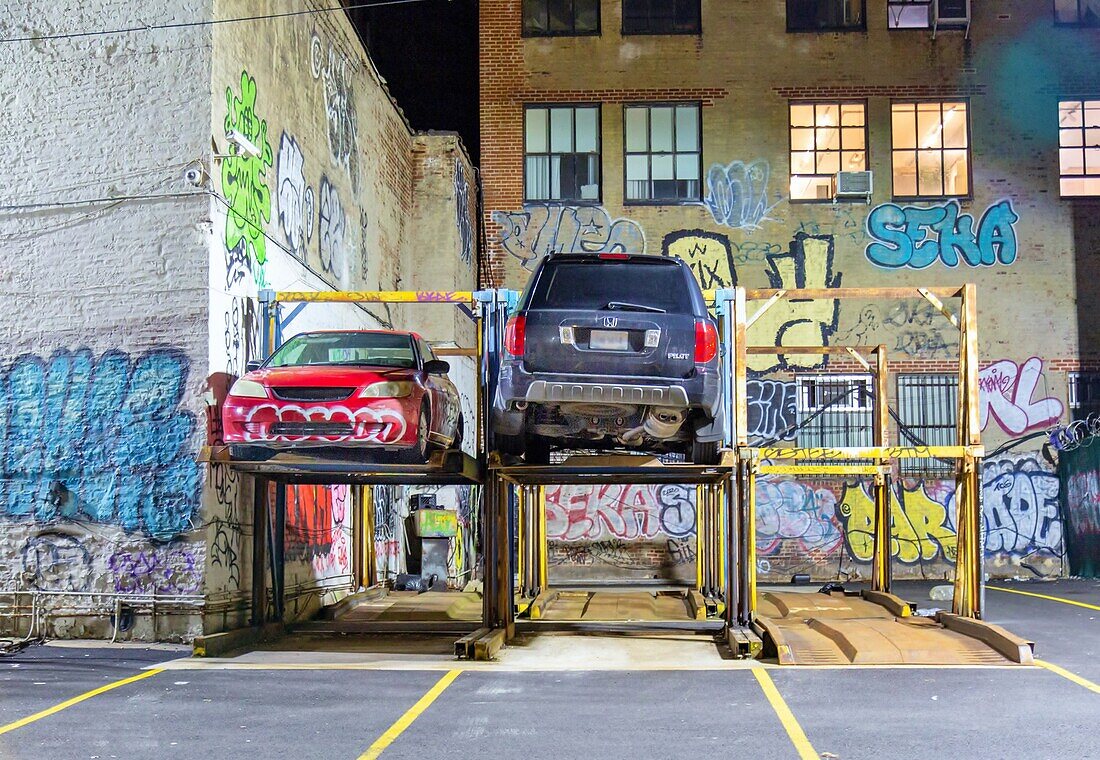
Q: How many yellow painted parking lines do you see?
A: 5